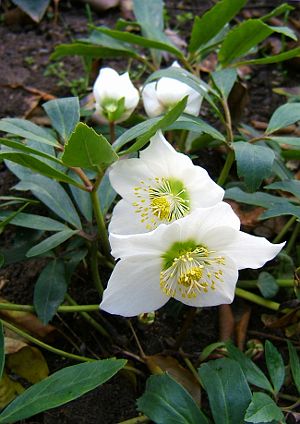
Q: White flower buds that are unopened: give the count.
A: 2